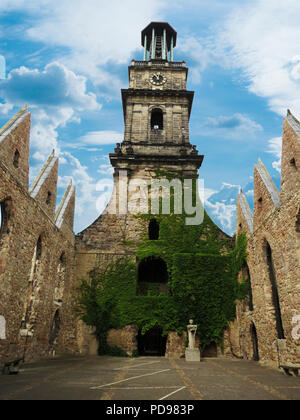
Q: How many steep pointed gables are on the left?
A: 3